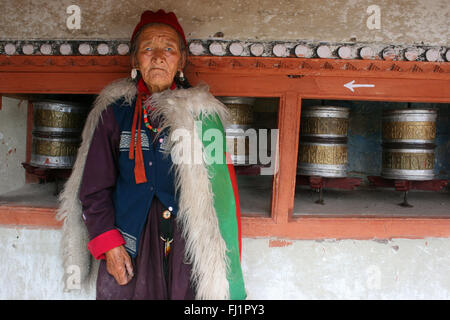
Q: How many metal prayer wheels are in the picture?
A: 4